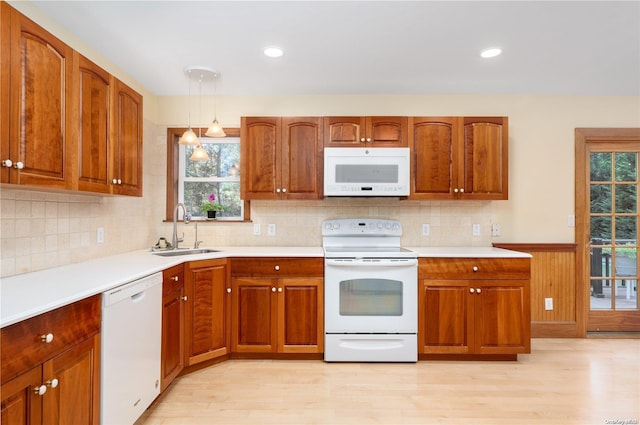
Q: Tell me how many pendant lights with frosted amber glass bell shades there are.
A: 3